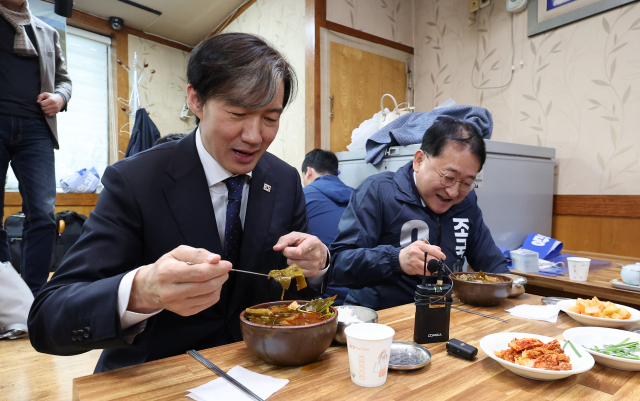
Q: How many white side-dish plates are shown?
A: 3